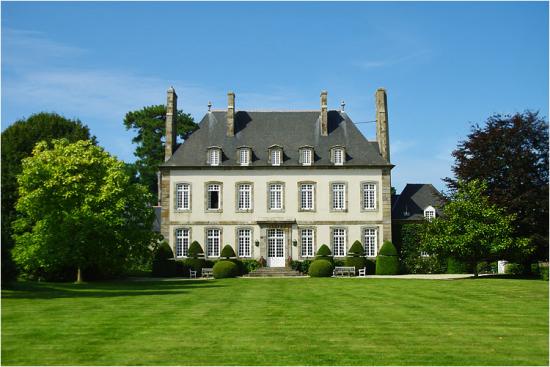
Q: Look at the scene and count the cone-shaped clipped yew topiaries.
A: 6